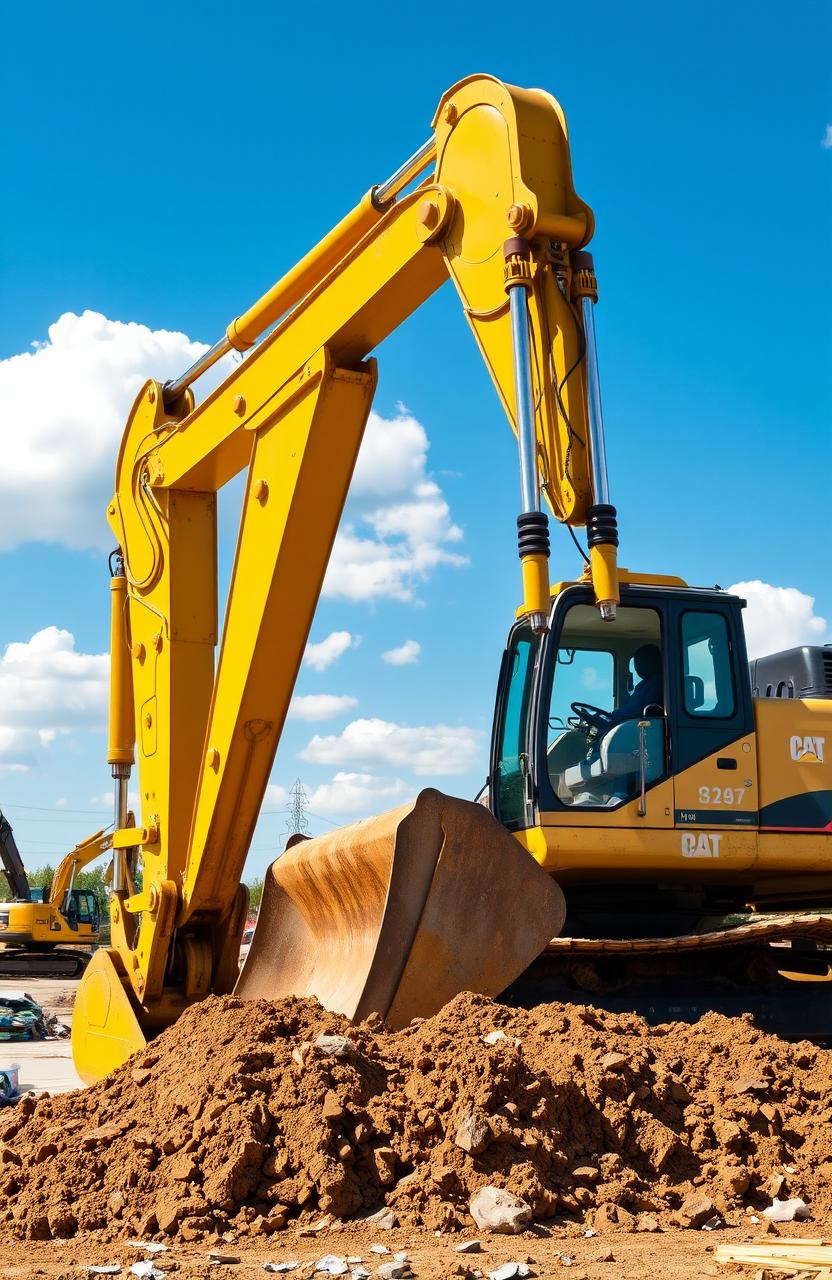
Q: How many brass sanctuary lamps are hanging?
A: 0